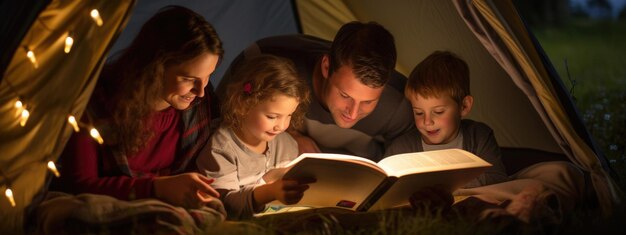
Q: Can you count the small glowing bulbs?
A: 9